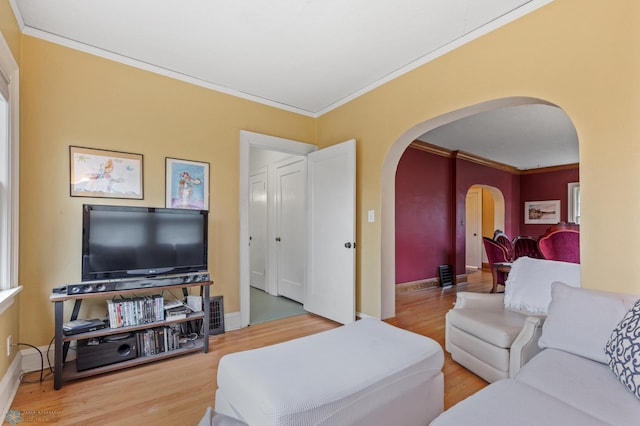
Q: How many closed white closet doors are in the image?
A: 2